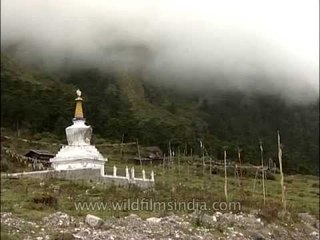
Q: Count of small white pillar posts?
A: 5